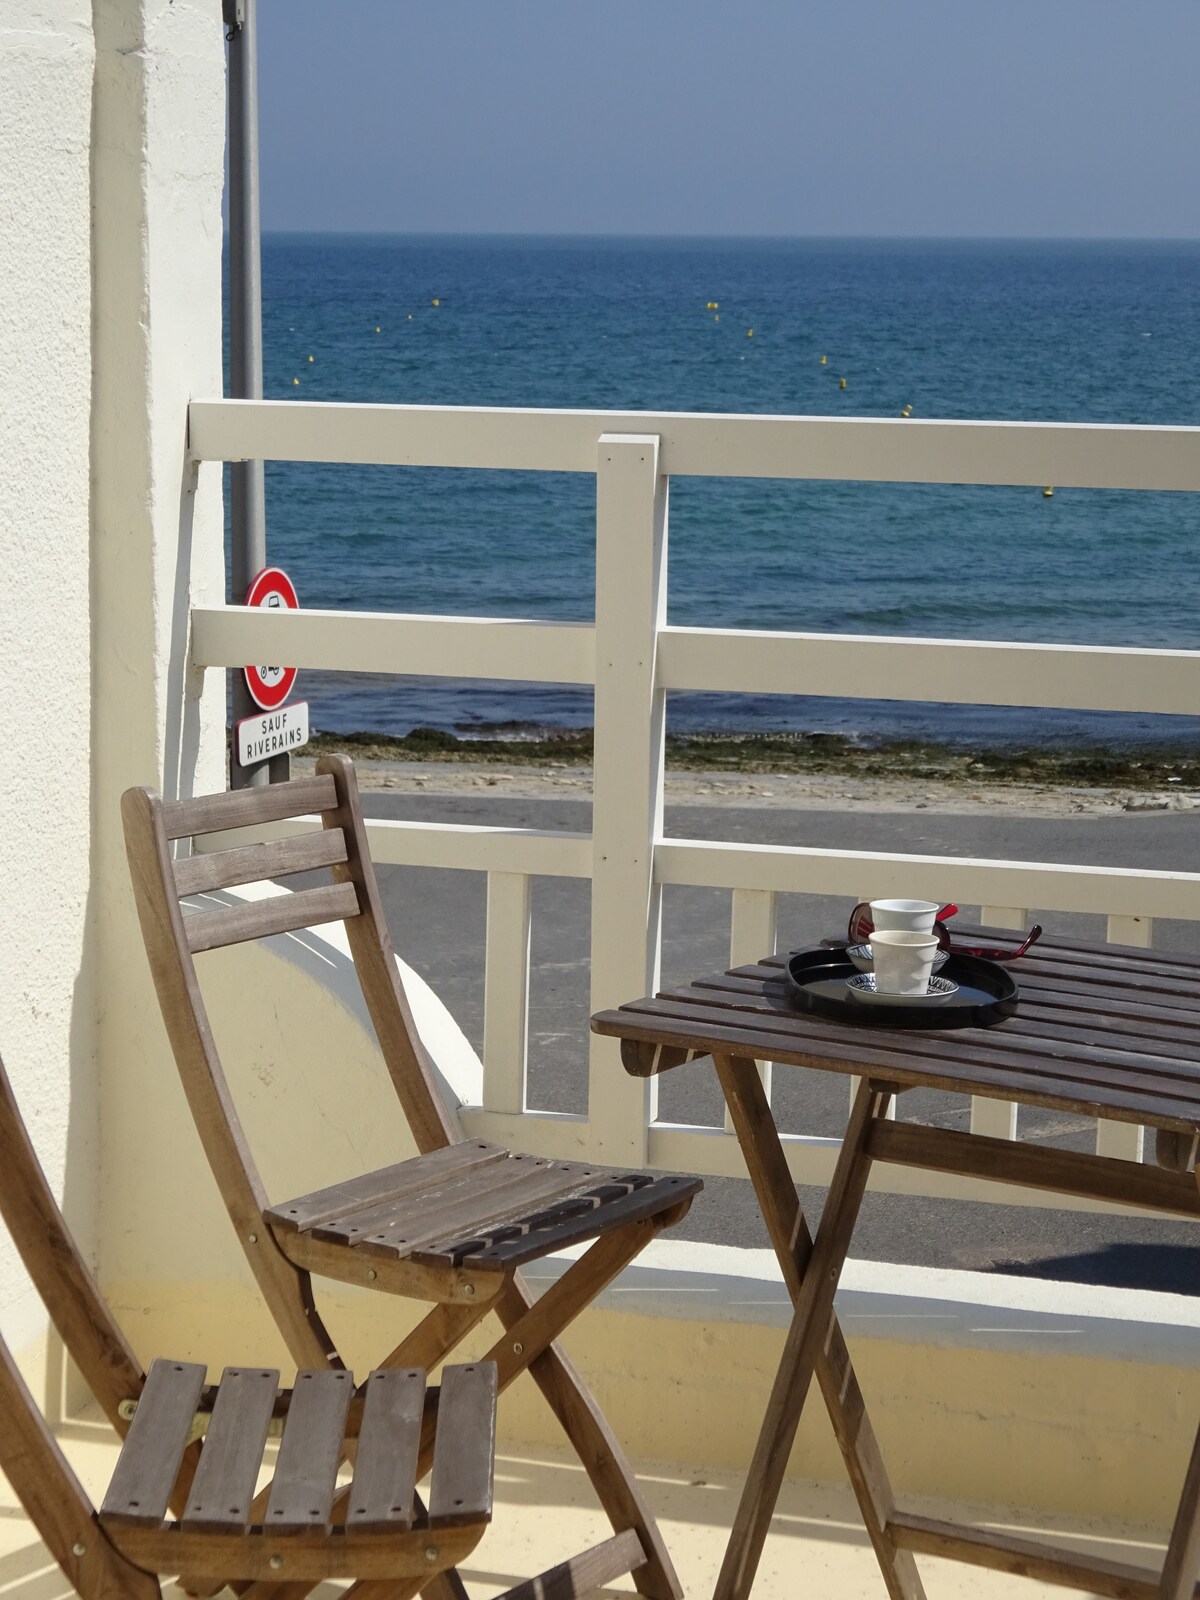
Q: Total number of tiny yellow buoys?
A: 12